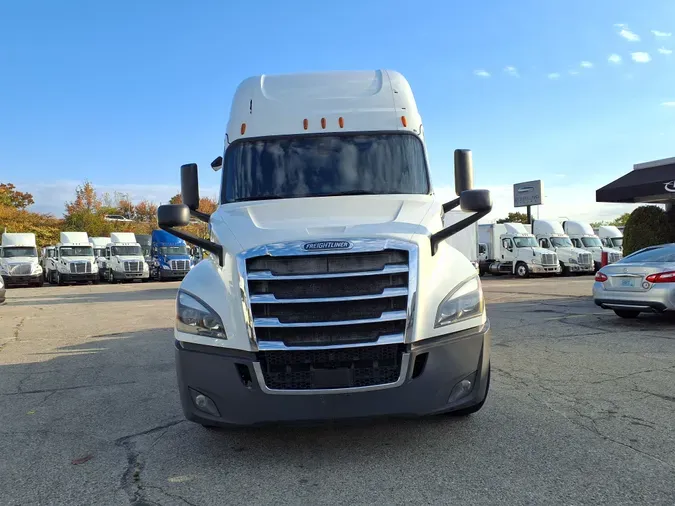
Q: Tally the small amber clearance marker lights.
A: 5